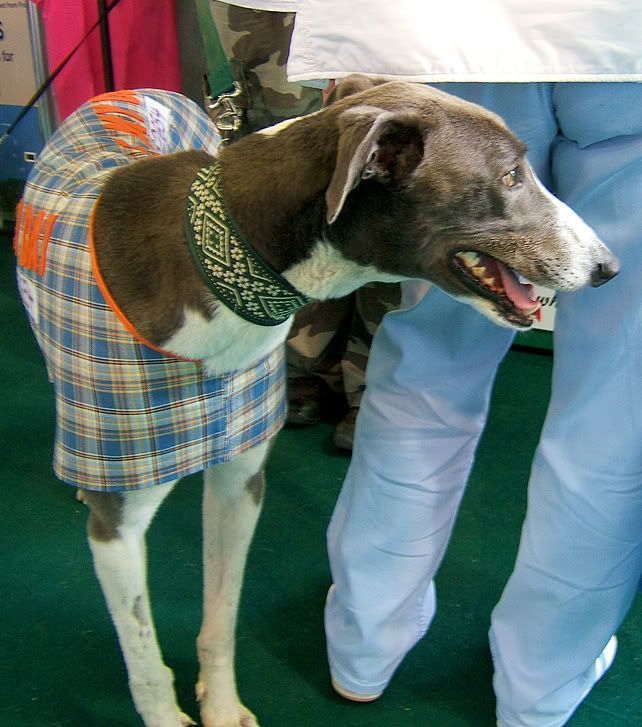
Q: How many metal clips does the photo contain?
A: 1